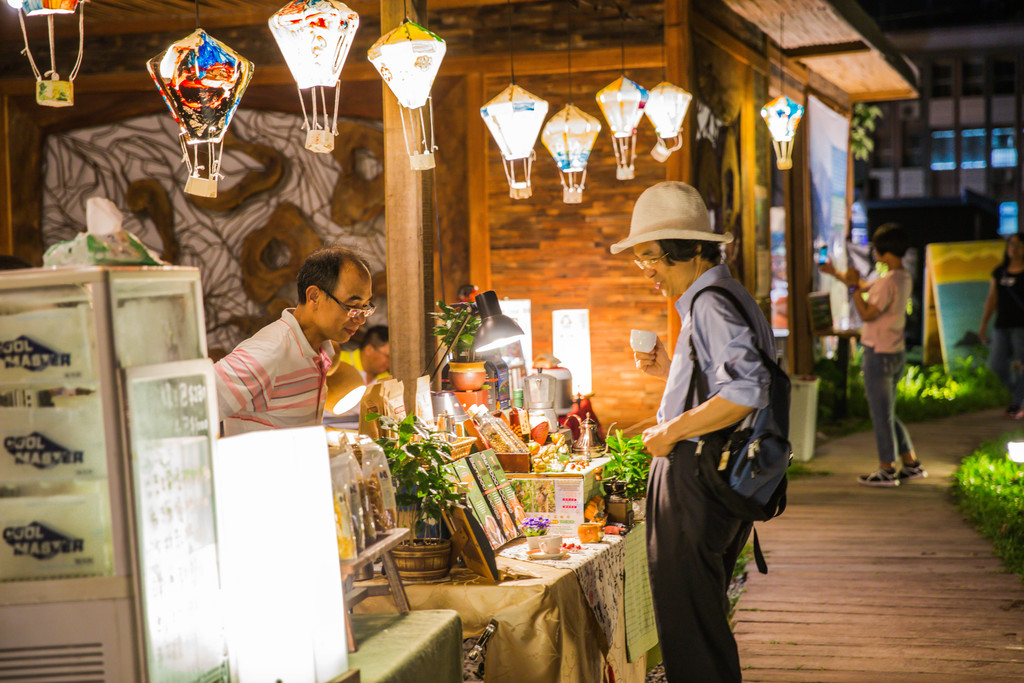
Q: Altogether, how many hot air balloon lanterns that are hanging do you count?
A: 9